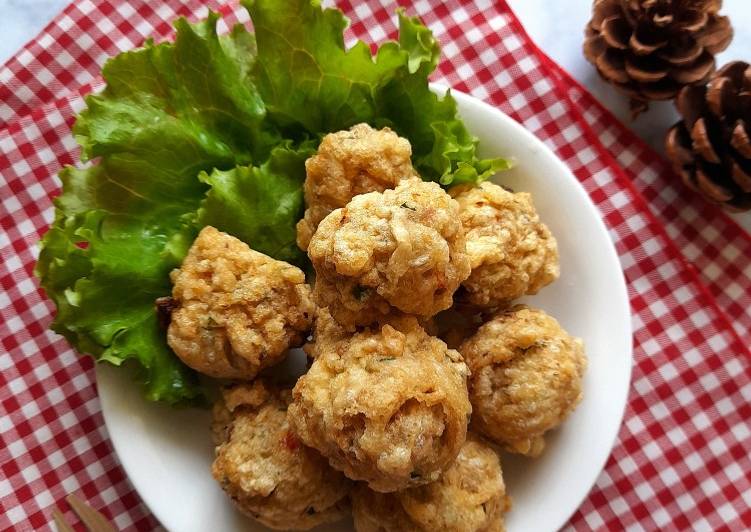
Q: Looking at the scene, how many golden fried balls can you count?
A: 8